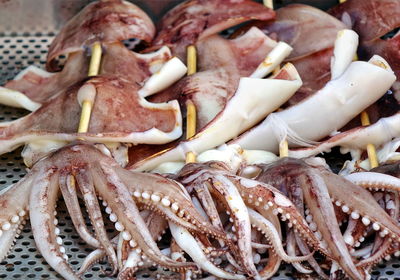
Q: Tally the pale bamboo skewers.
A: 4